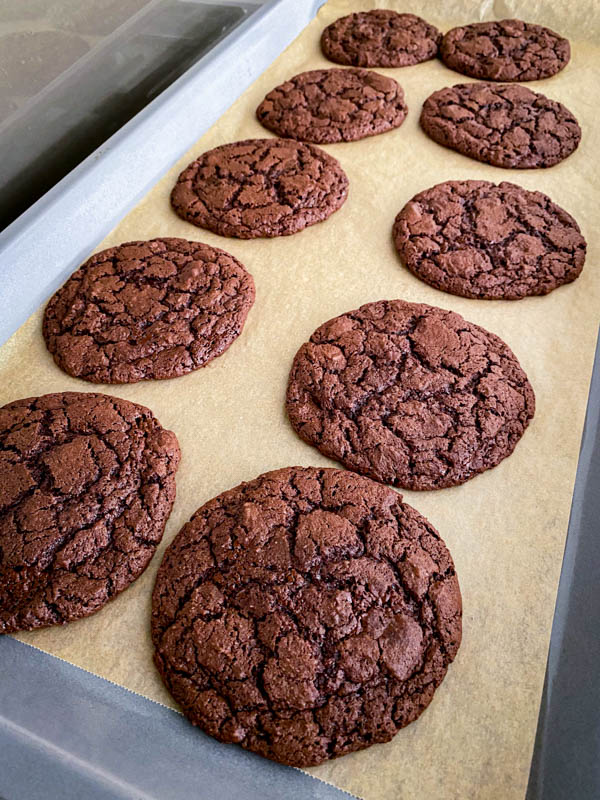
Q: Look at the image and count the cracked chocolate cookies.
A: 10